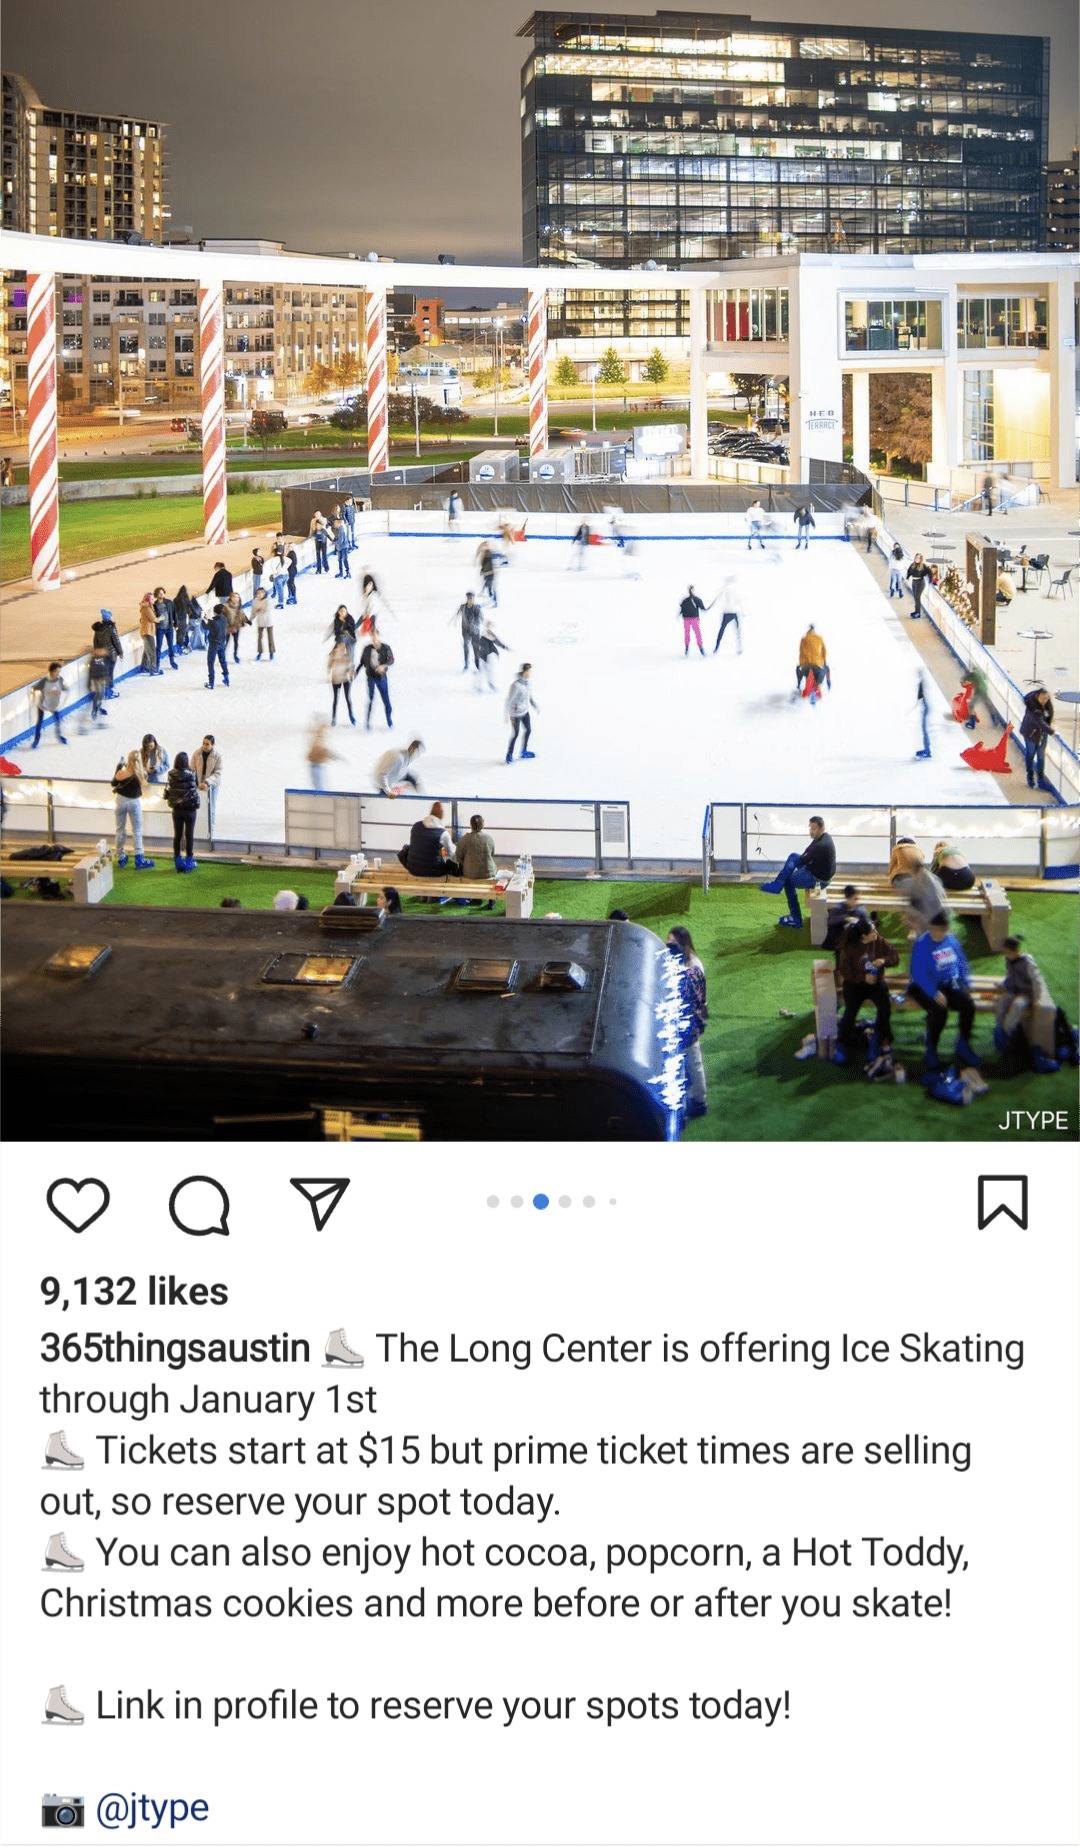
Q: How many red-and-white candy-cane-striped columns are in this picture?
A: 4